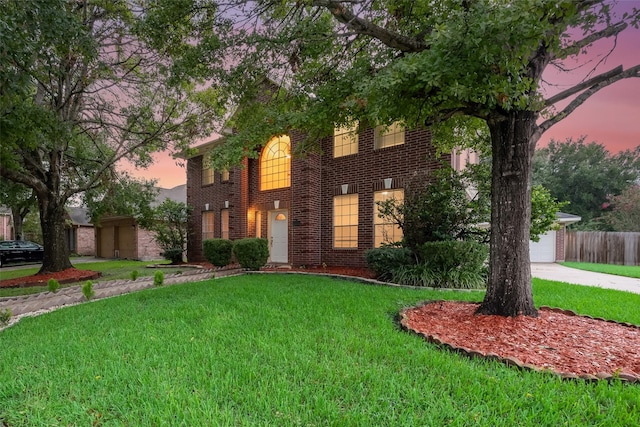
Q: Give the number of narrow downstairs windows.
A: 3